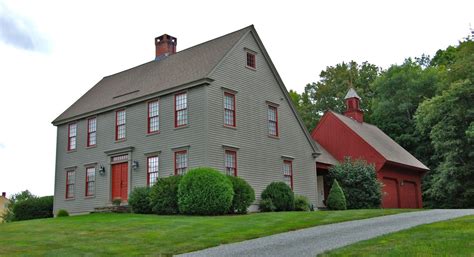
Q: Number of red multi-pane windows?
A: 14